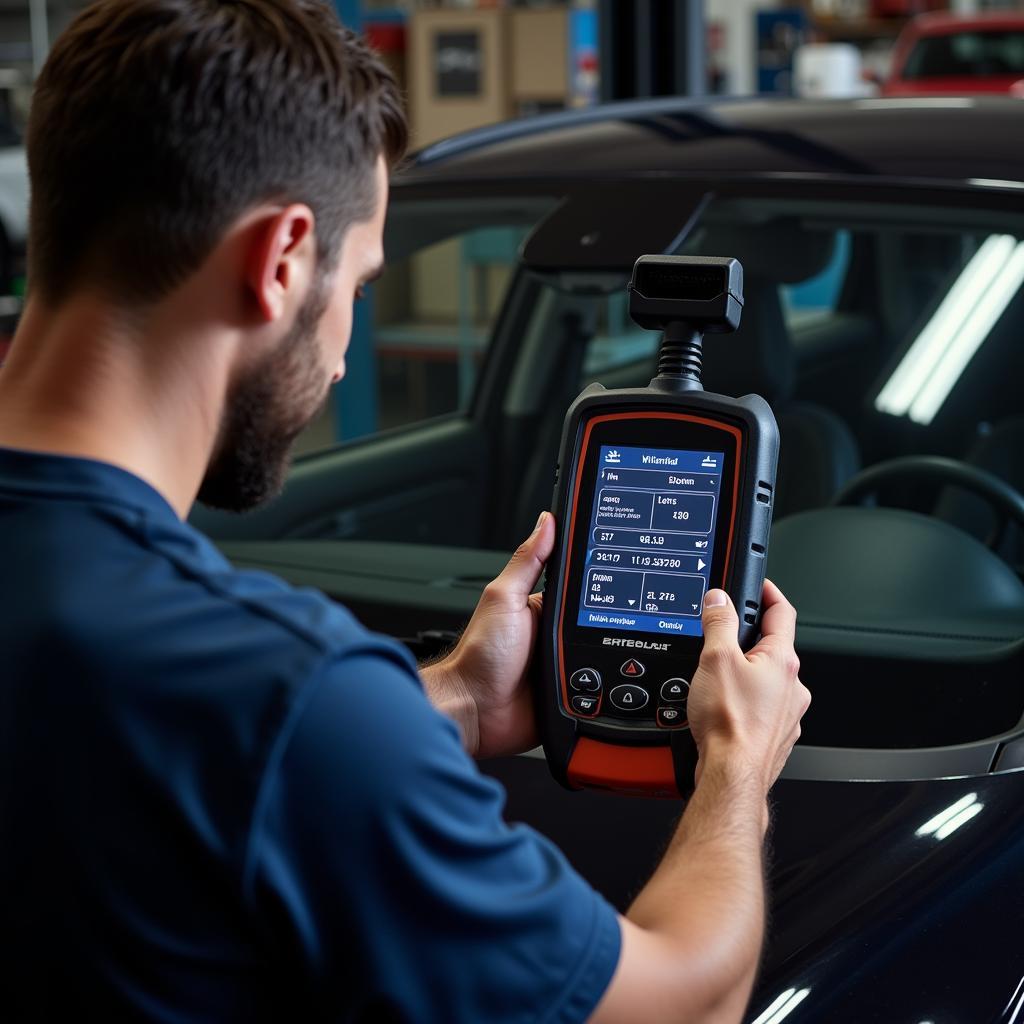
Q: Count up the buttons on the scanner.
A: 6